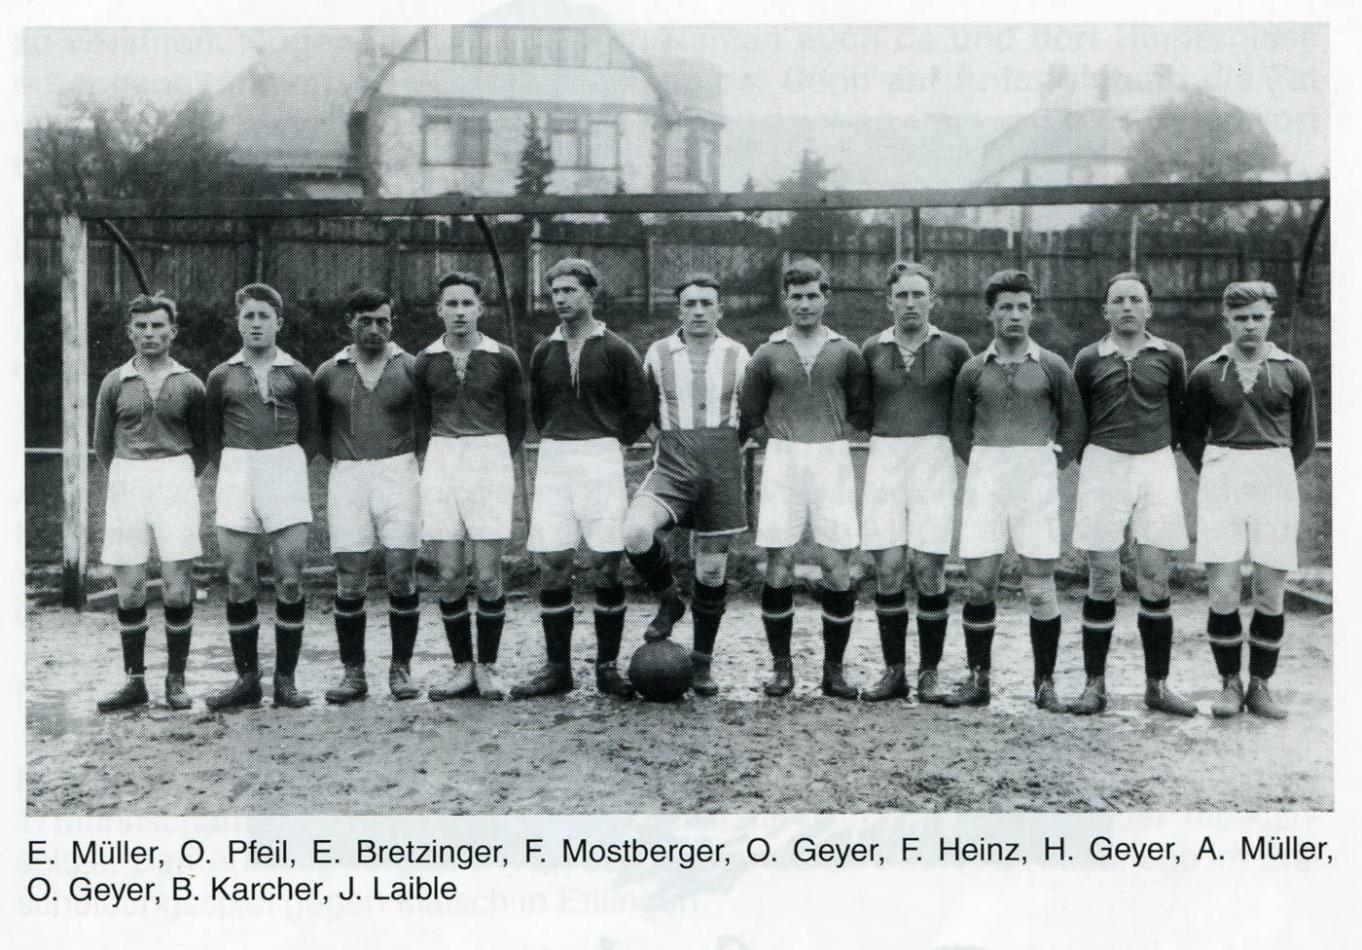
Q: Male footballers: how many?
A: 11